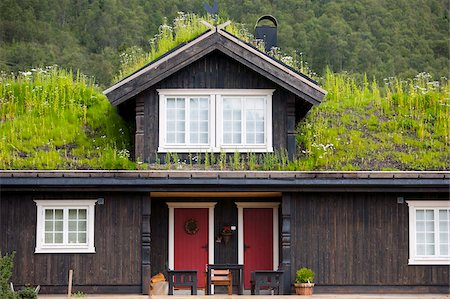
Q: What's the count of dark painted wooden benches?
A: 2